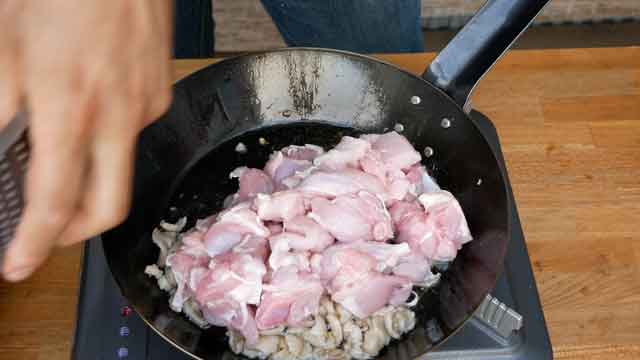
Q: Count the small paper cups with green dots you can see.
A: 0